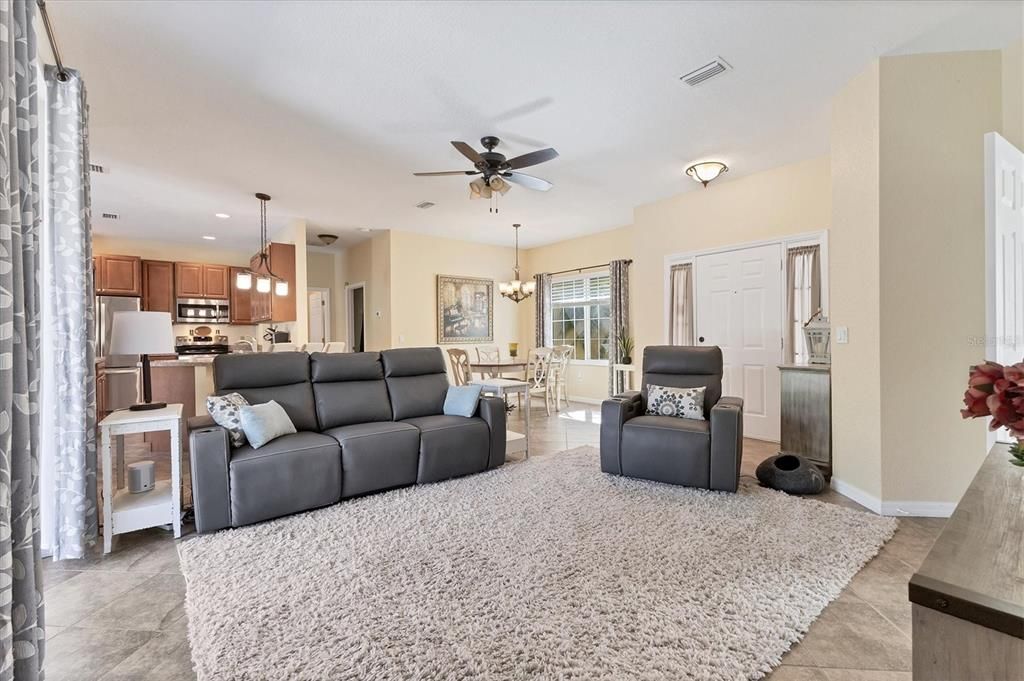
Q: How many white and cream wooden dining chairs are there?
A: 4